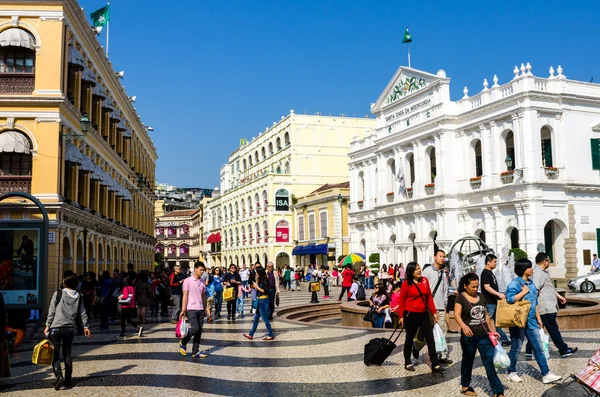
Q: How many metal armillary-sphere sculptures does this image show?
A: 1